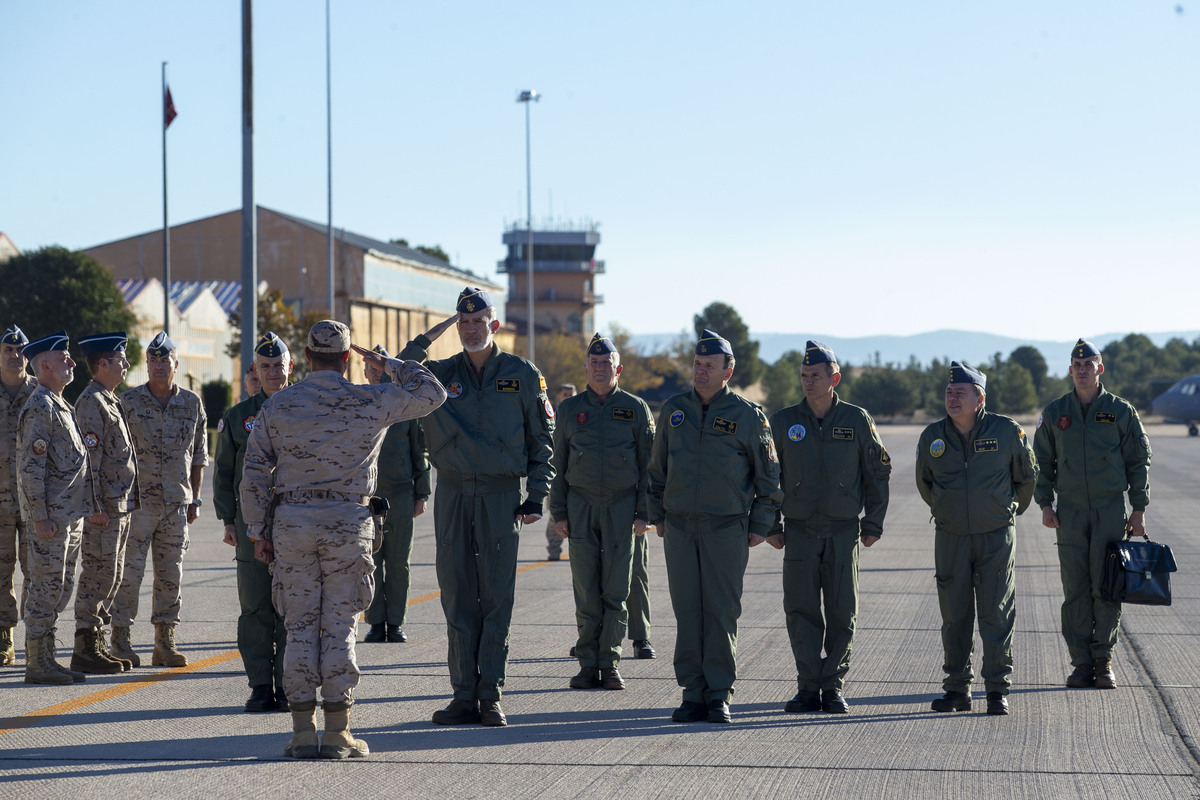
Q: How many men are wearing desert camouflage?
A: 5